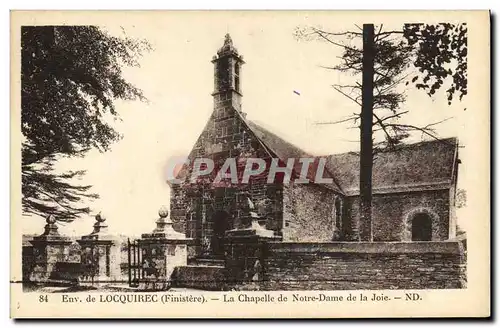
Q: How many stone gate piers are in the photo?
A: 4